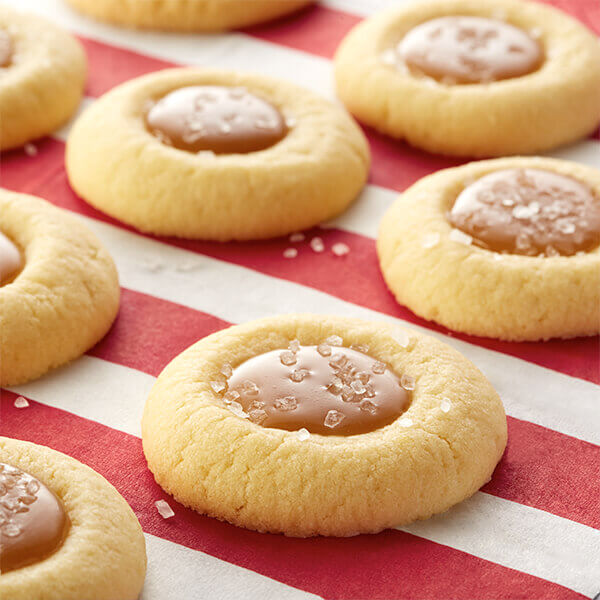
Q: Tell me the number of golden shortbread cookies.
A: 8